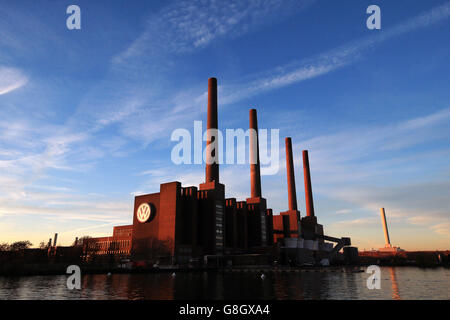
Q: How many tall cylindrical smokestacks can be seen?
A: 5